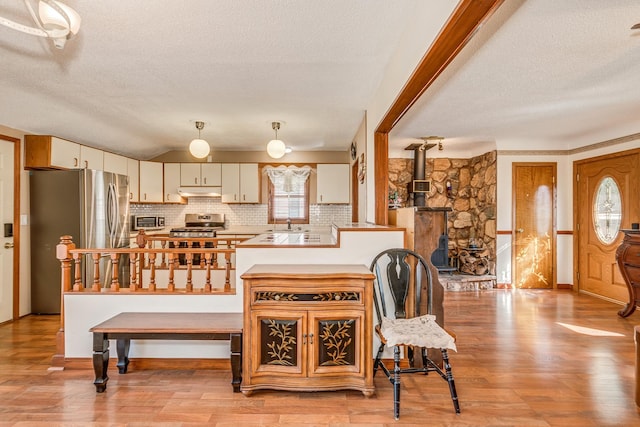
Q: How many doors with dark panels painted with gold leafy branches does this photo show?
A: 2